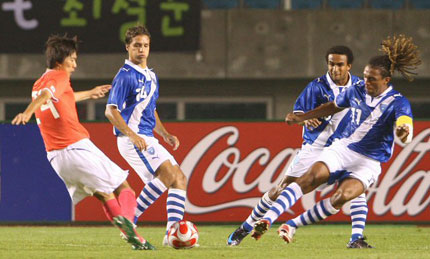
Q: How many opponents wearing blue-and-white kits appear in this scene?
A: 3